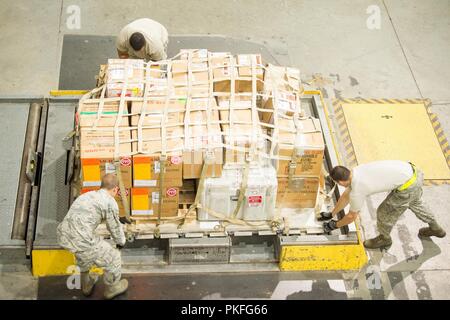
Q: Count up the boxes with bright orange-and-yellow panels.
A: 4